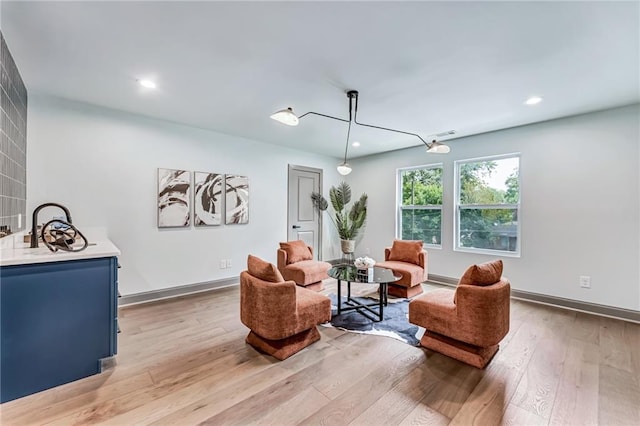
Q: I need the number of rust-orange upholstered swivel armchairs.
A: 4